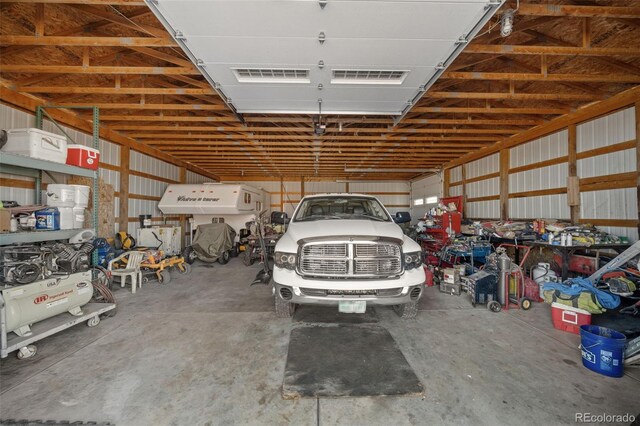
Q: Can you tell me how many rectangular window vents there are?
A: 2